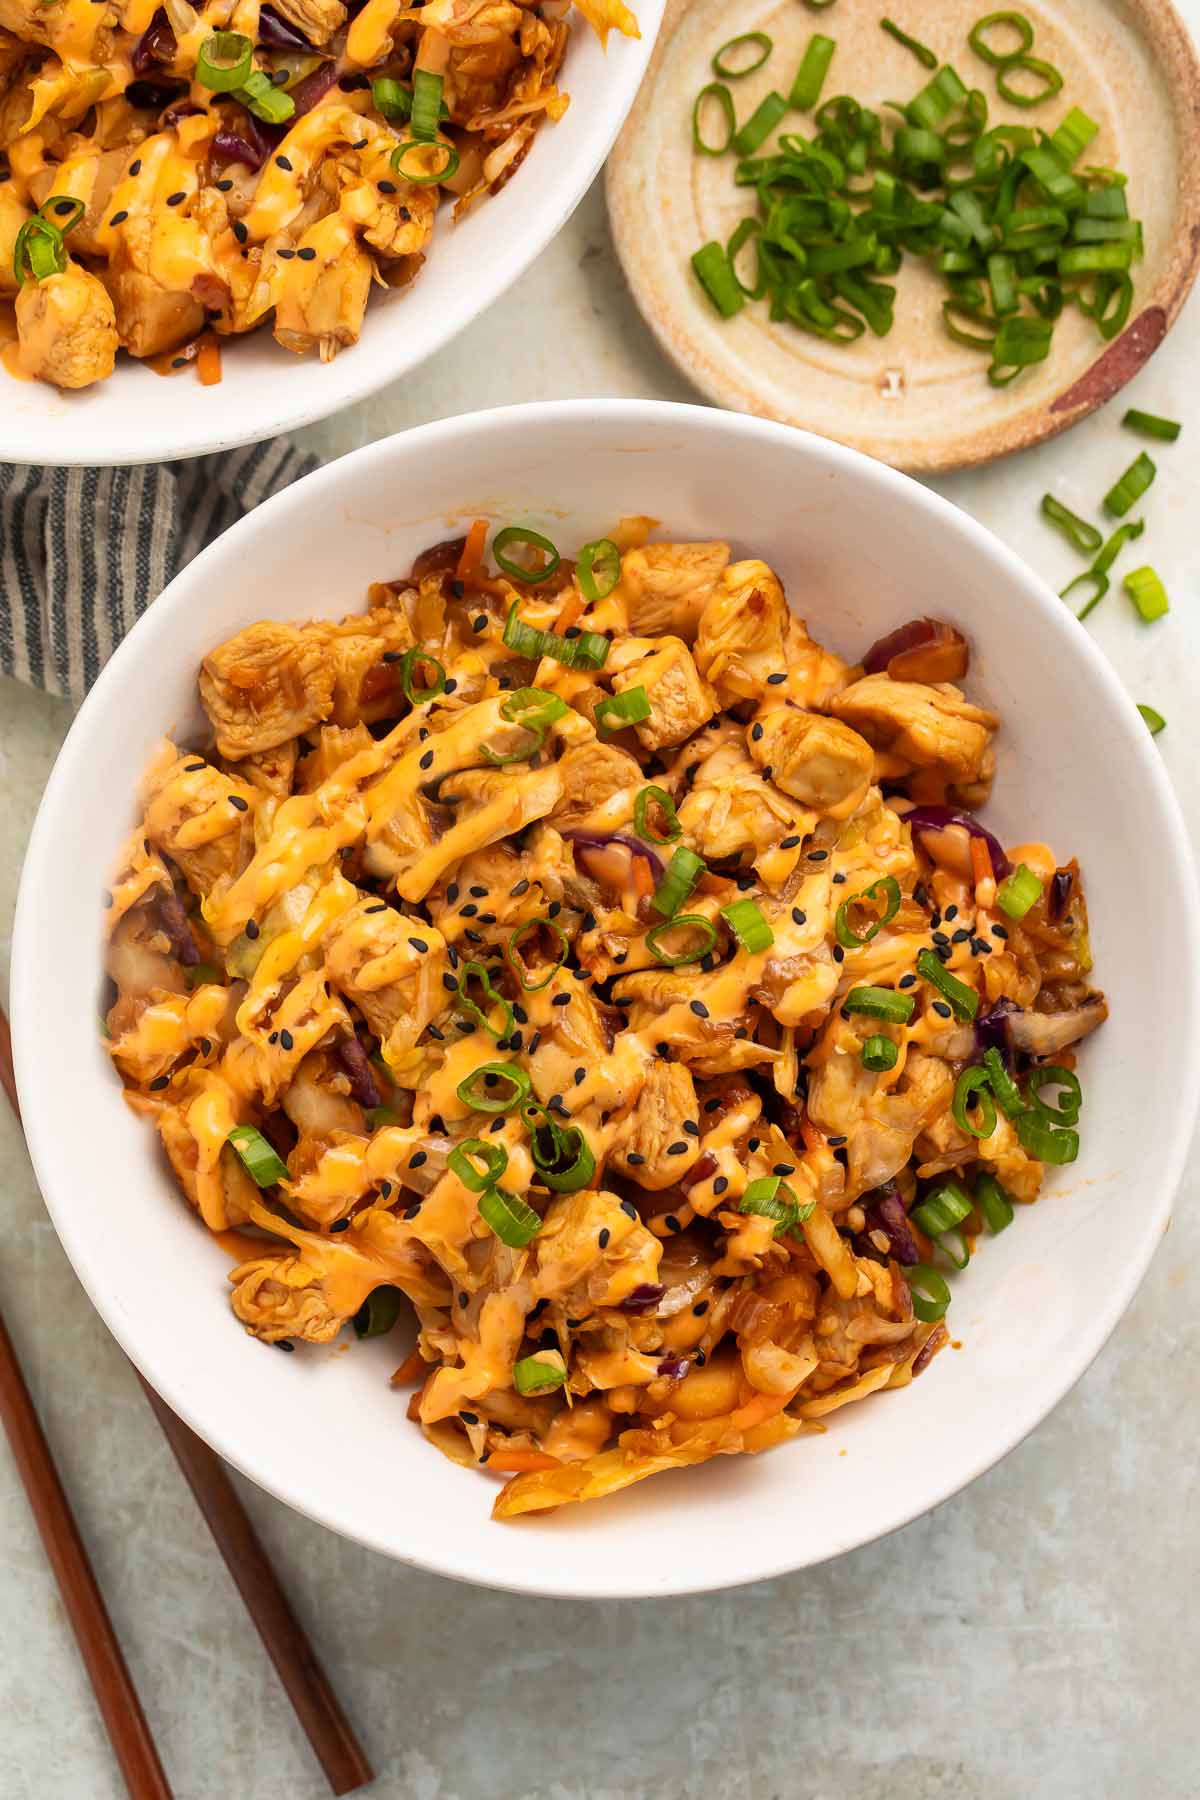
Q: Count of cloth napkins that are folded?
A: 1